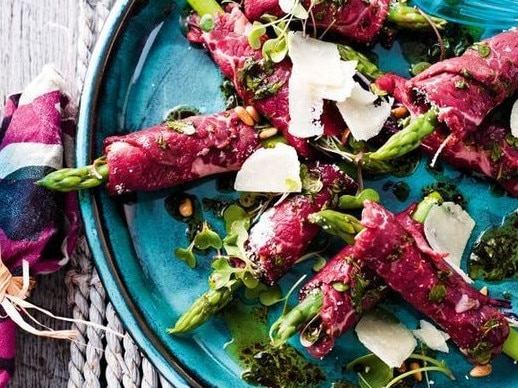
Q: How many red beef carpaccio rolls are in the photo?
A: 8